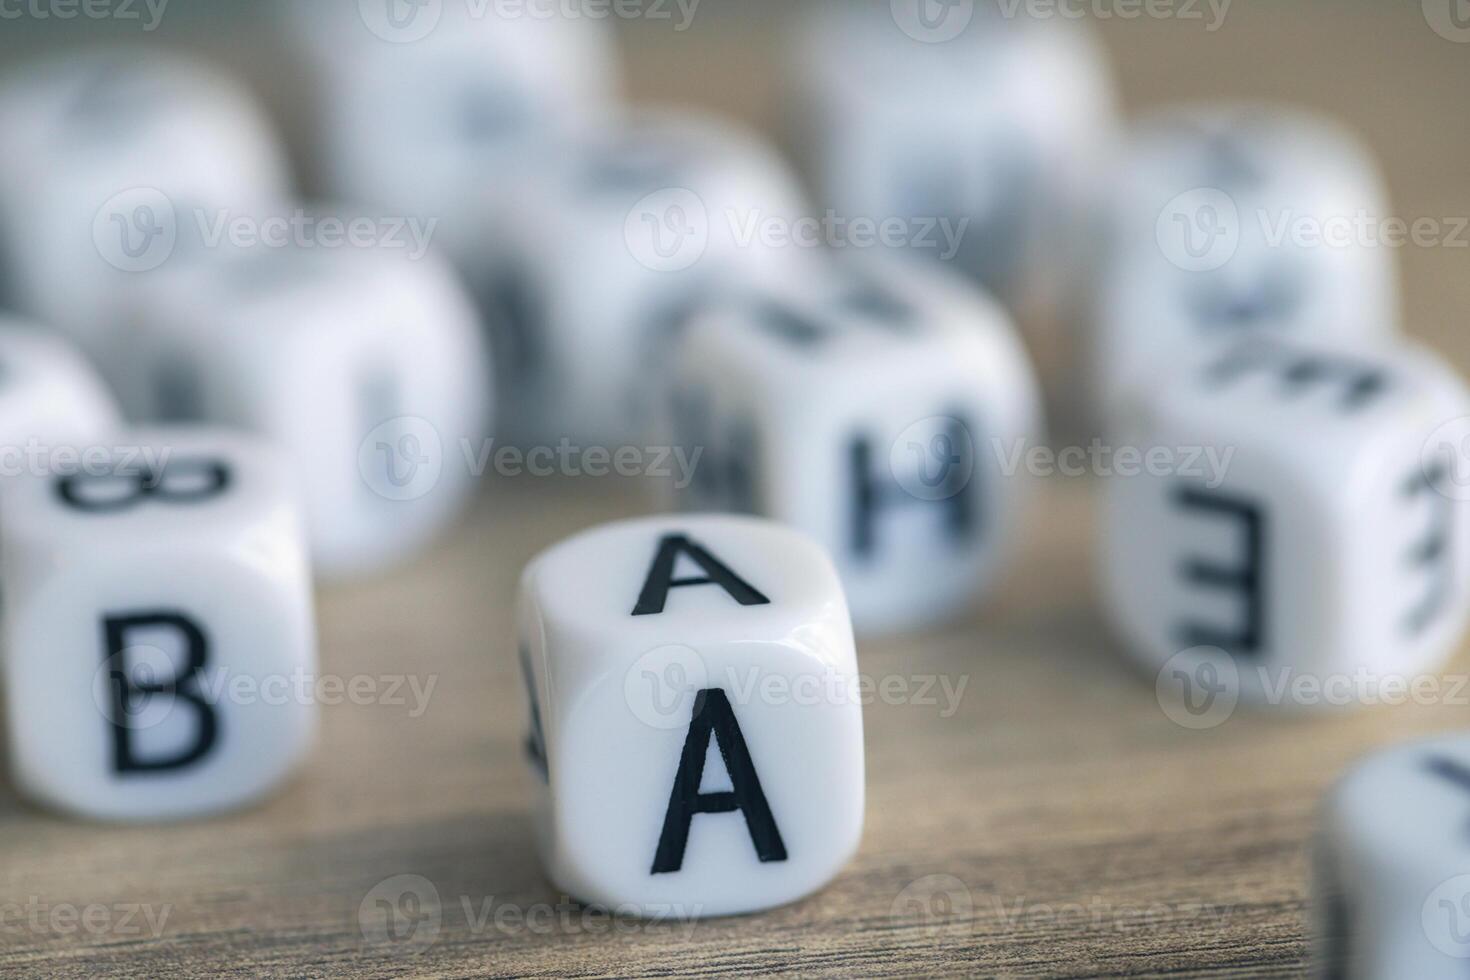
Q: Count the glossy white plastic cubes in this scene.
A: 12